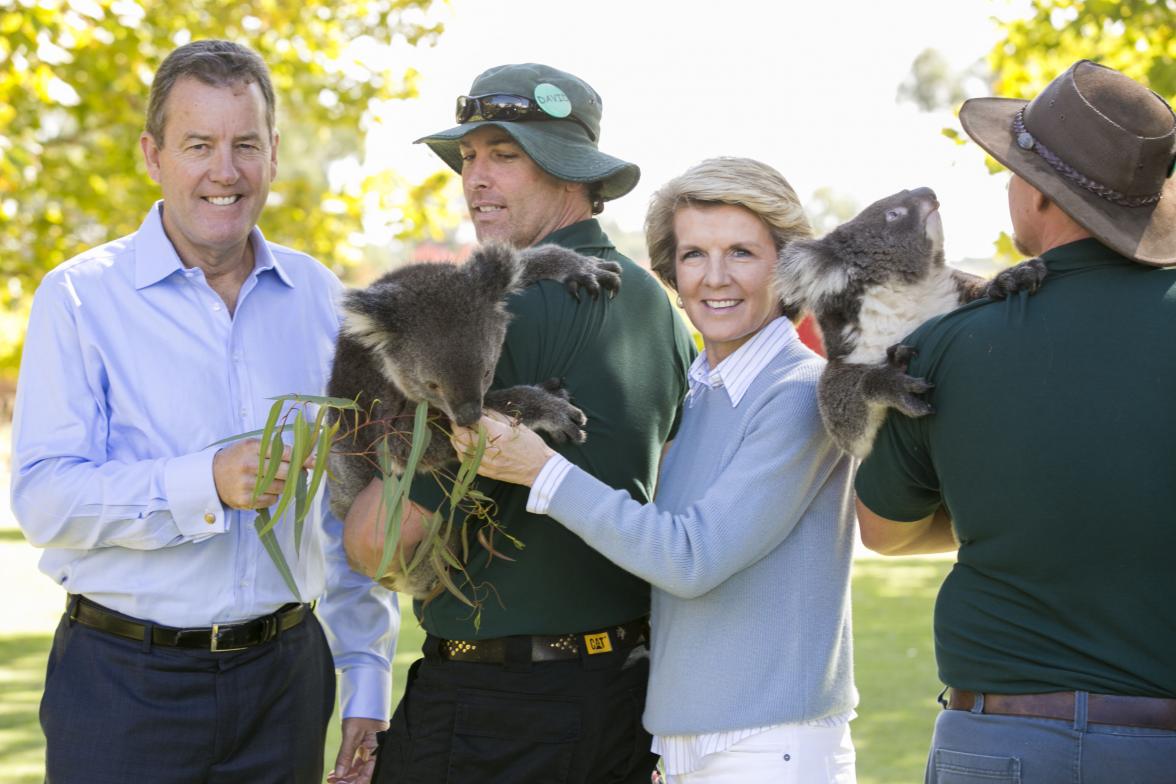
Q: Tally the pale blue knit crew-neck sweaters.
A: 1